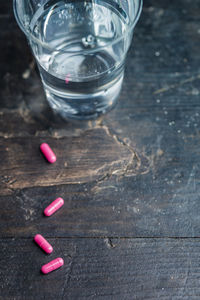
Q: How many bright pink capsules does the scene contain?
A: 4